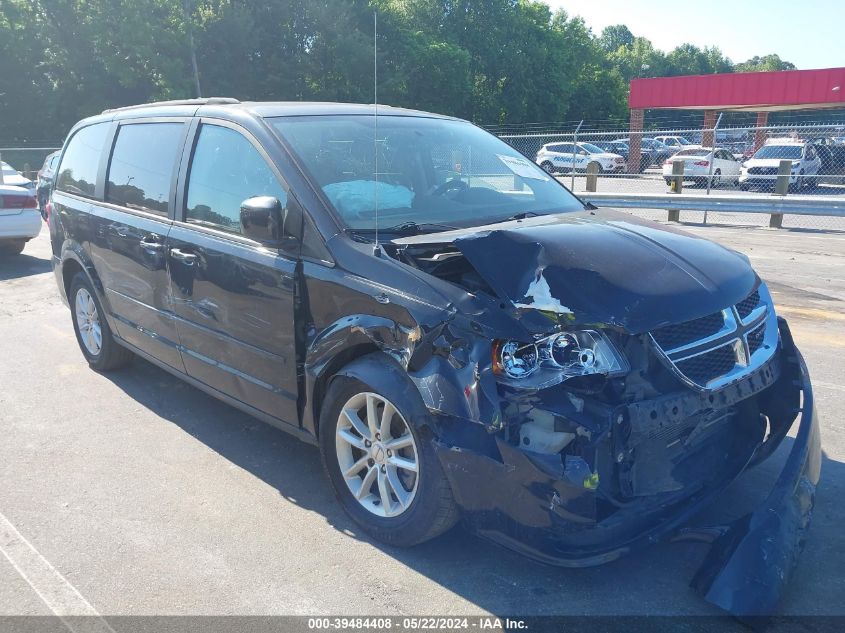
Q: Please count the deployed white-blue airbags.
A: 1